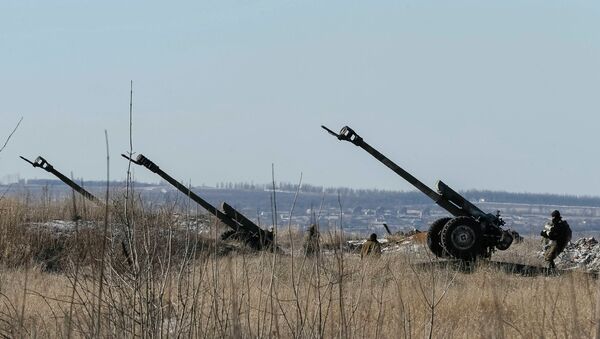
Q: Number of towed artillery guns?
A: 3